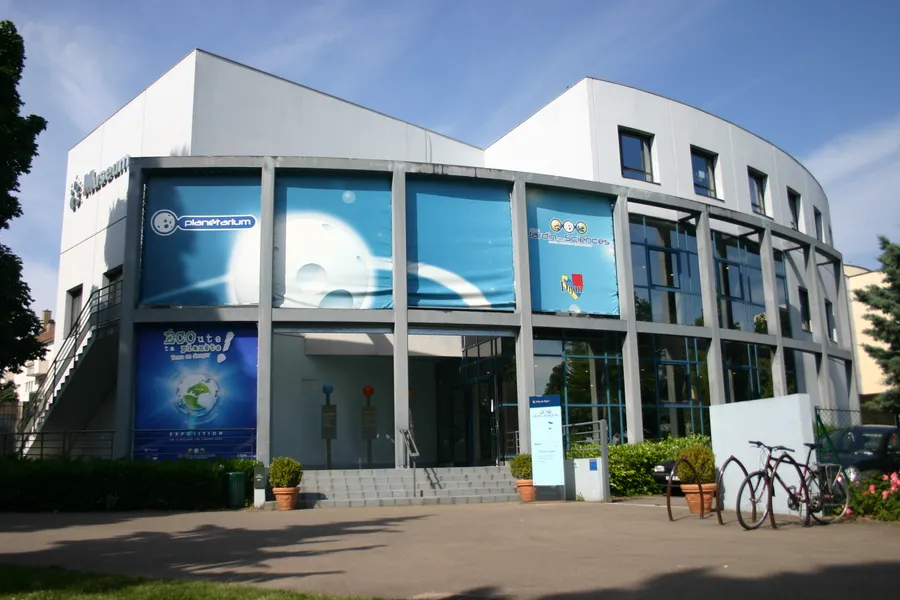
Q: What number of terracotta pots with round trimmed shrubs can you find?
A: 3